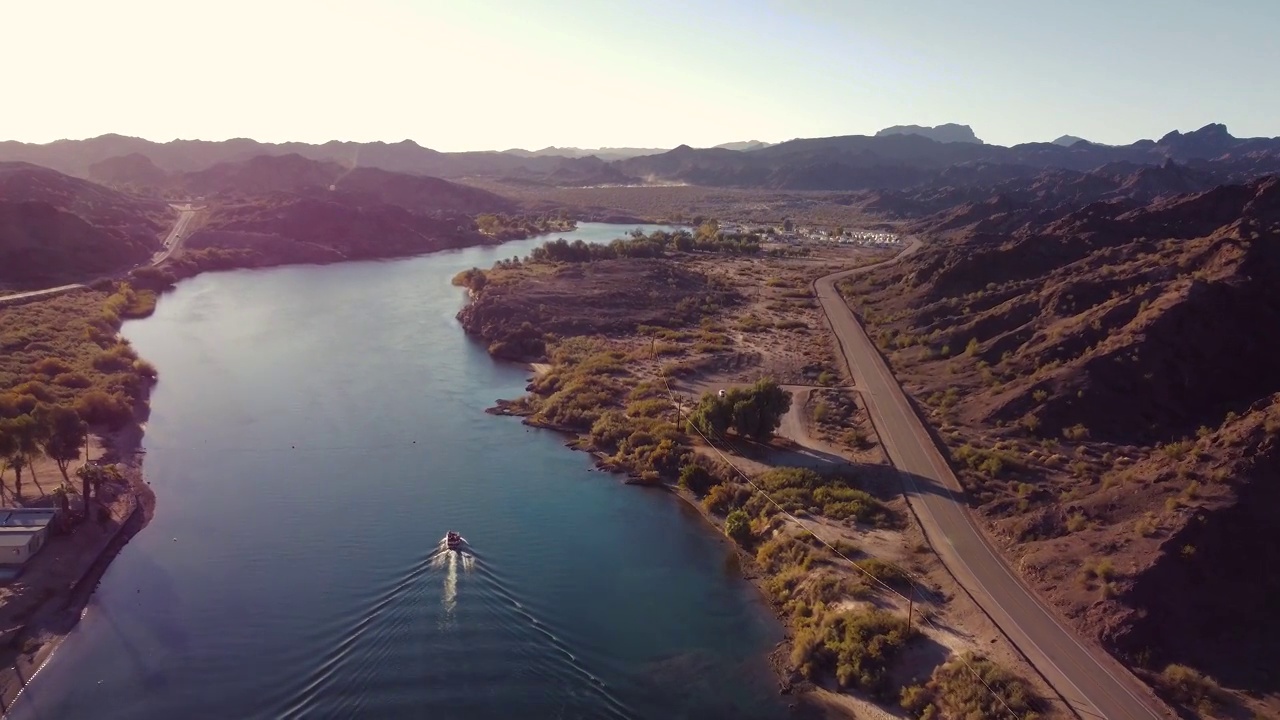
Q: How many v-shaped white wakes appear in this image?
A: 1